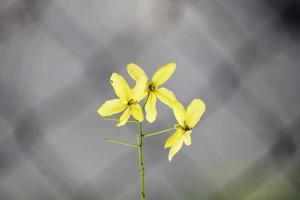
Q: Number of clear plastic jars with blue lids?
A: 0